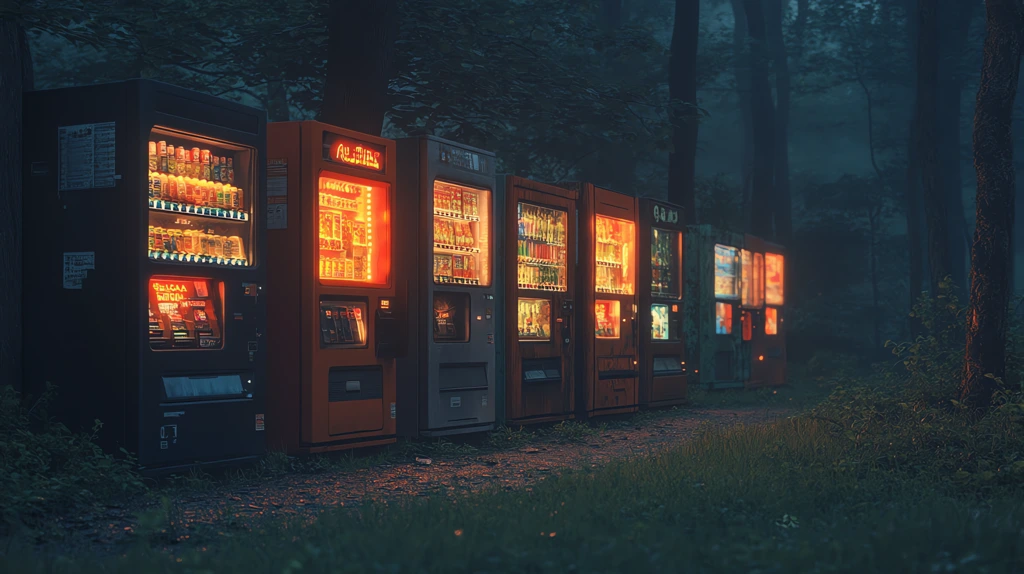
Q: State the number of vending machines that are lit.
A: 9